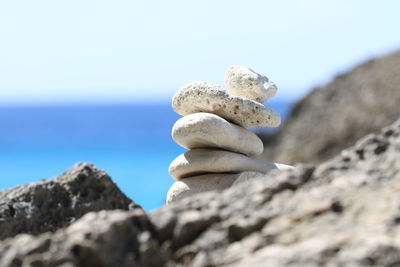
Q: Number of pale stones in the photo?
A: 5